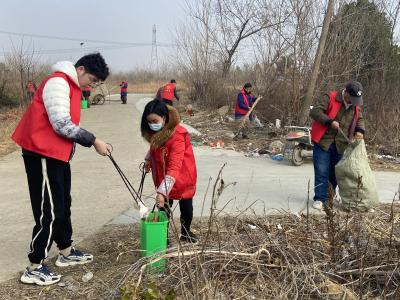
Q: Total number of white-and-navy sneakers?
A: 2